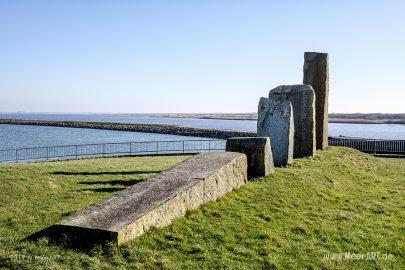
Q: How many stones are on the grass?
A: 5